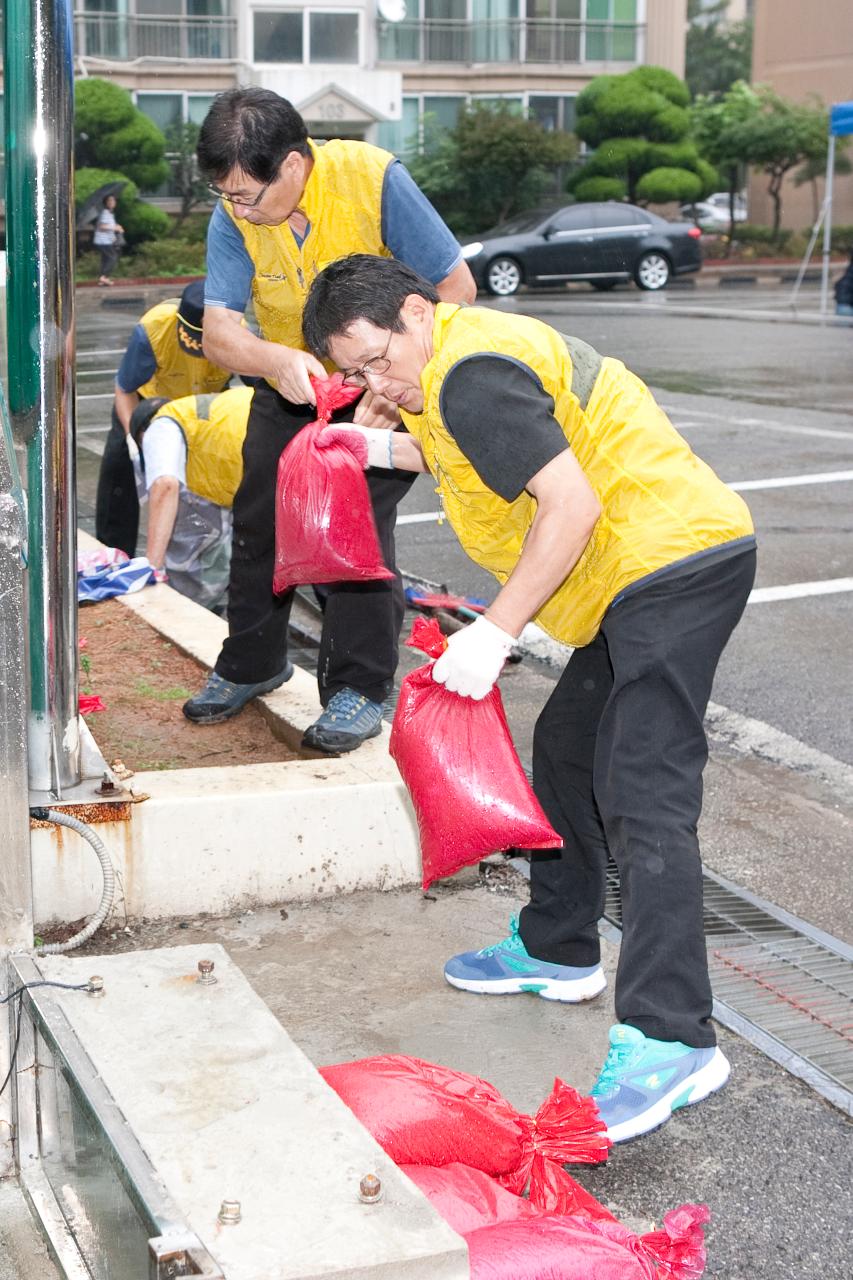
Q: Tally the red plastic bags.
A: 5